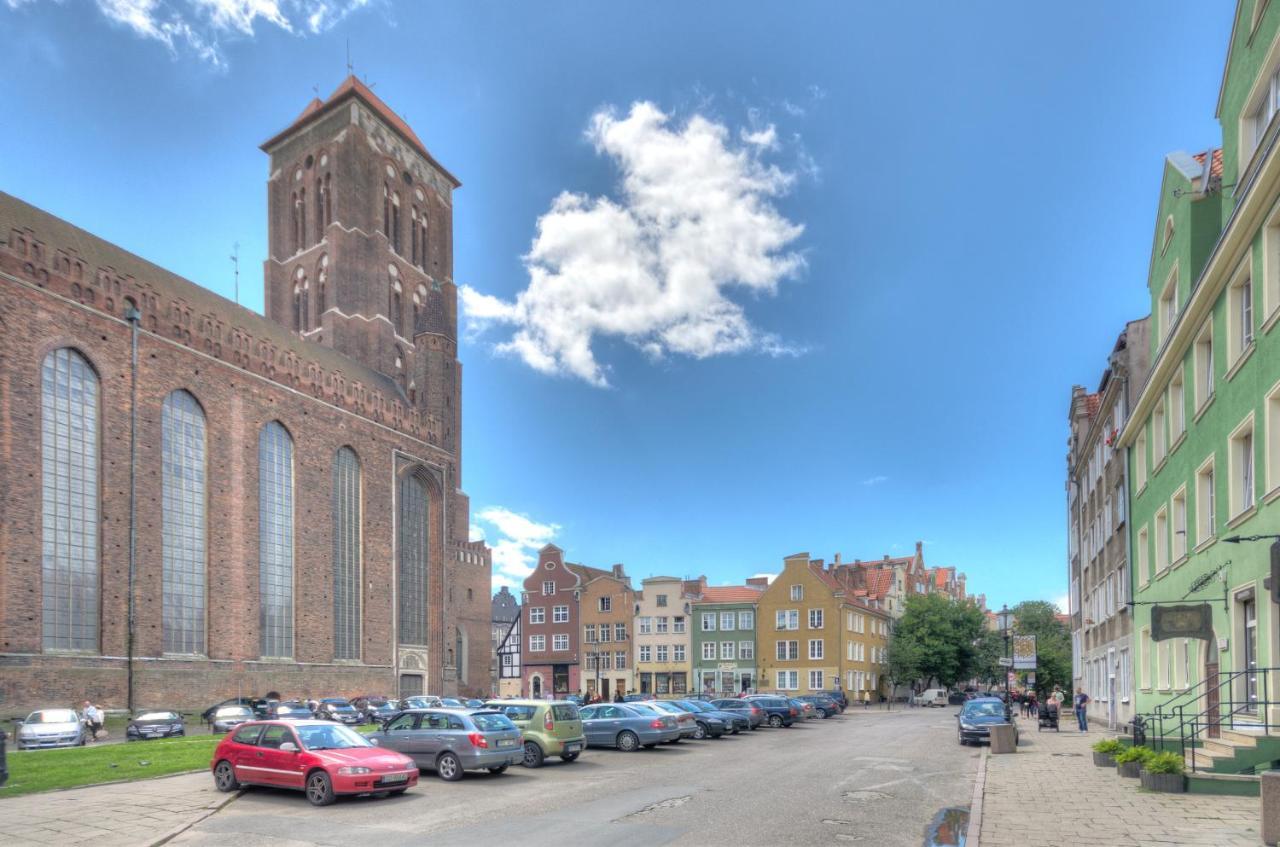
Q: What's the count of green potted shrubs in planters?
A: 3